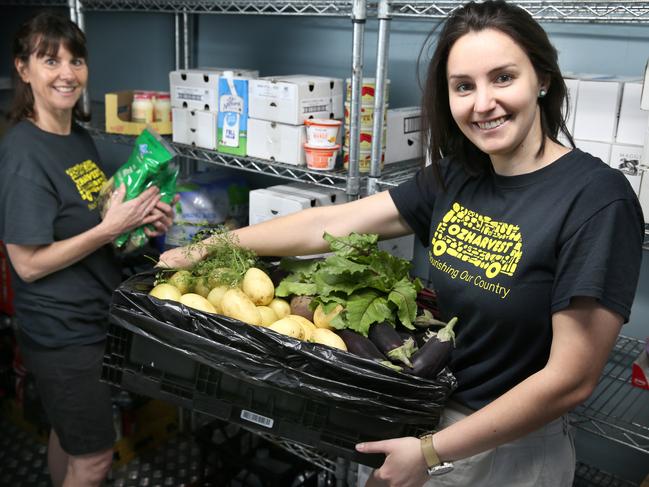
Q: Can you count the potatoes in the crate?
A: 14